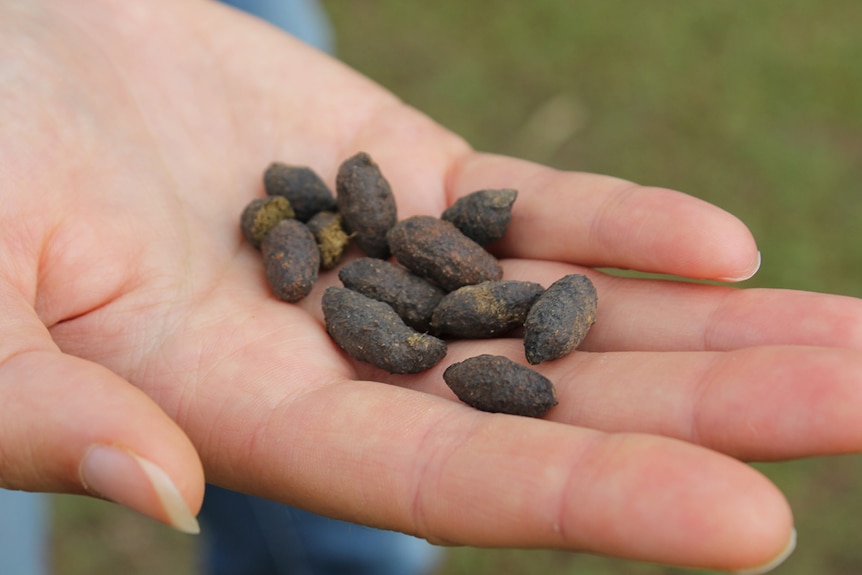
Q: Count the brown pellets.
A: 12